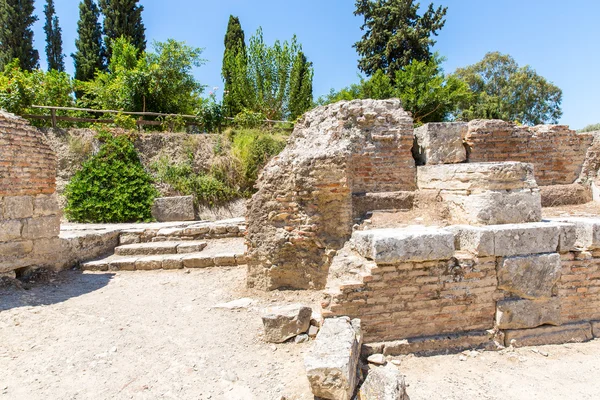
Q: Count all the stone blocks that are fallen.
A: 3